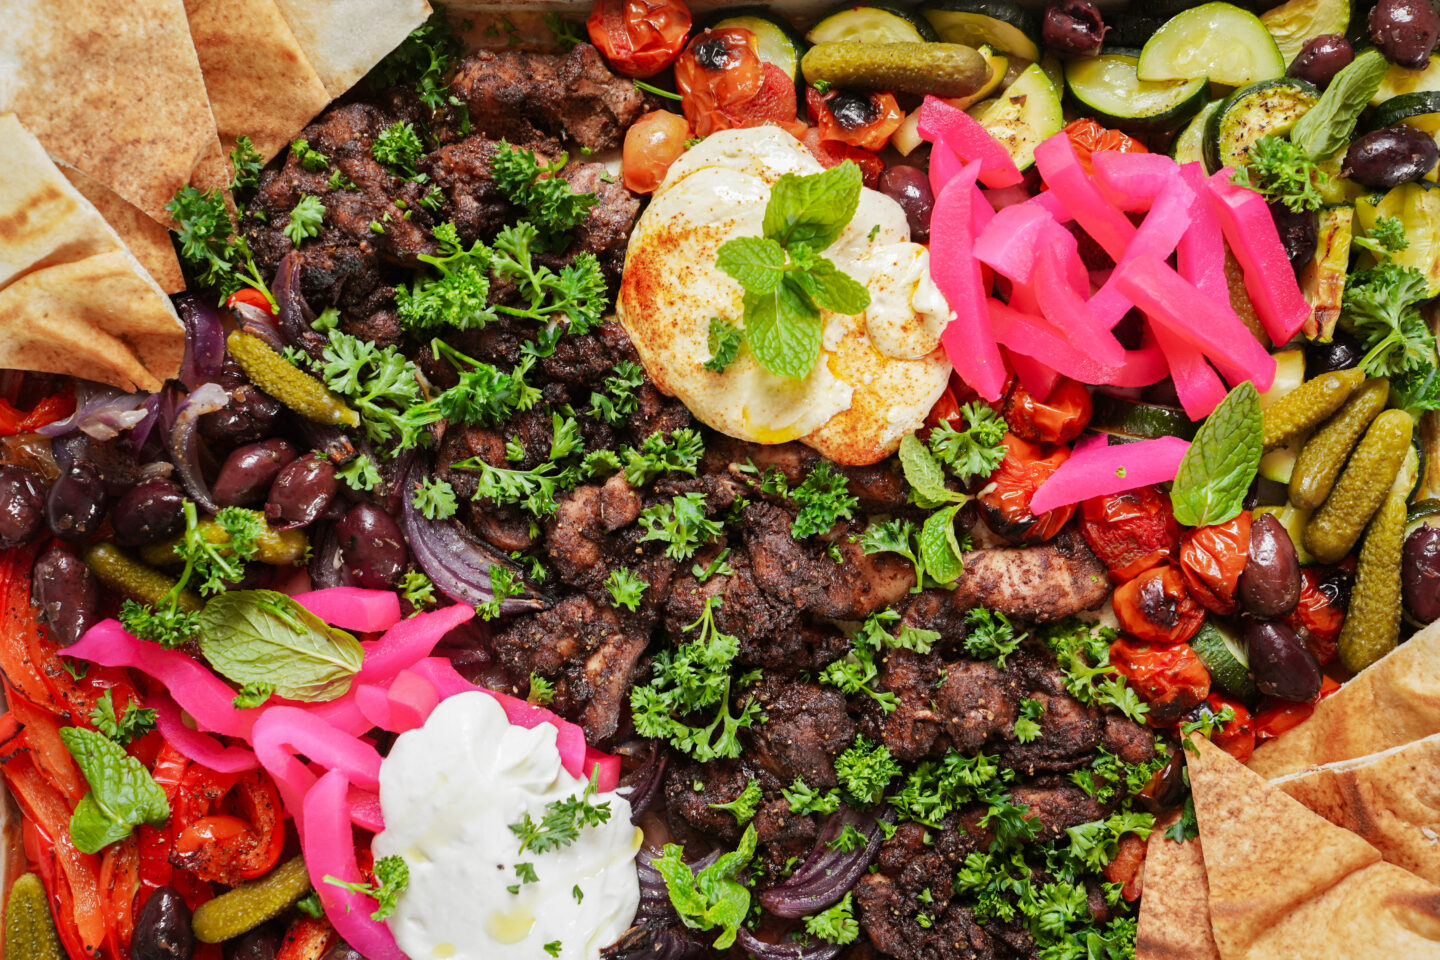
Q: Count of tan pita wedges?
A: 9